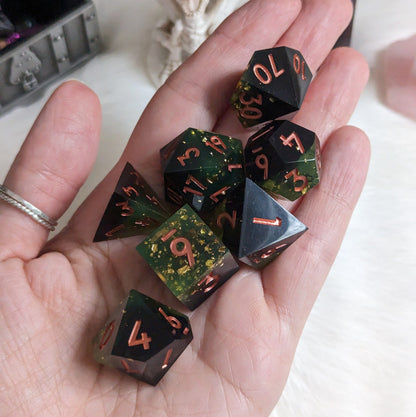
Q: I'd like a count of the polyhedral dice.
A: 7